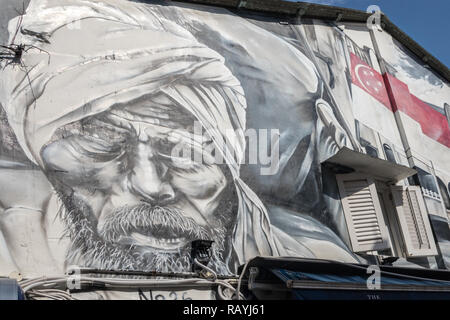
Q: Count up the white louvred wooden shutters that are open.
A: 2